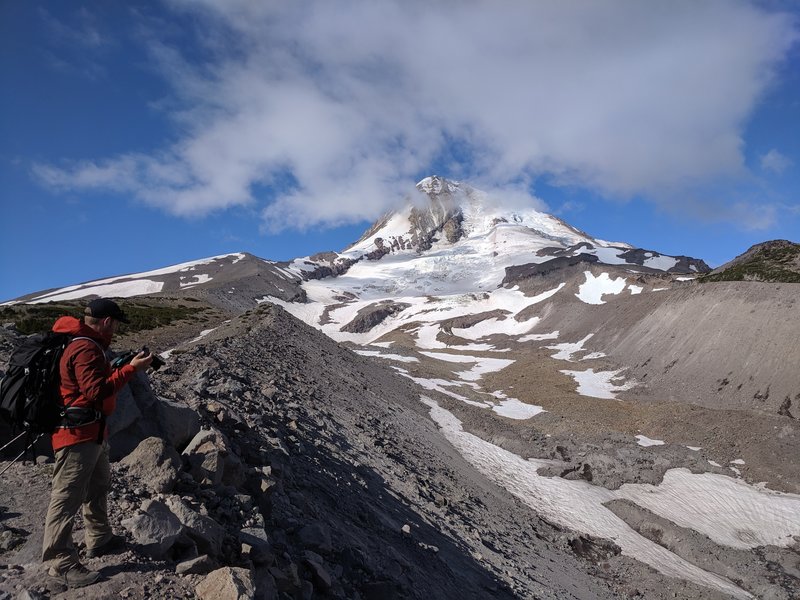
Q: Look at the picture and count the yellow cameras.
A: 0